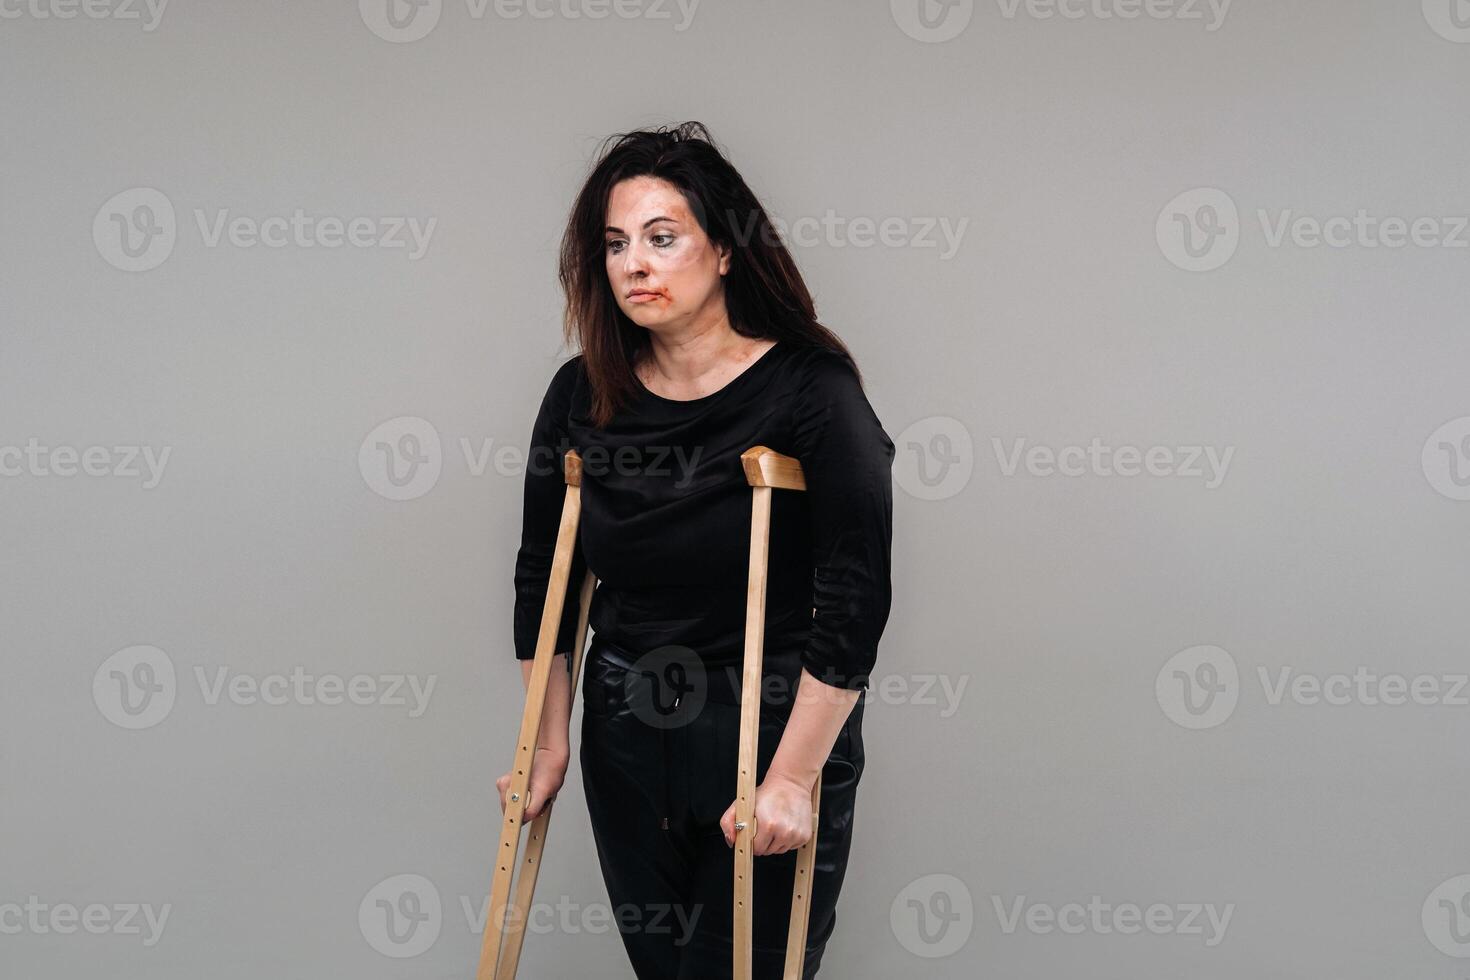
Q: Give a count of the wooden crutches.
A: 2